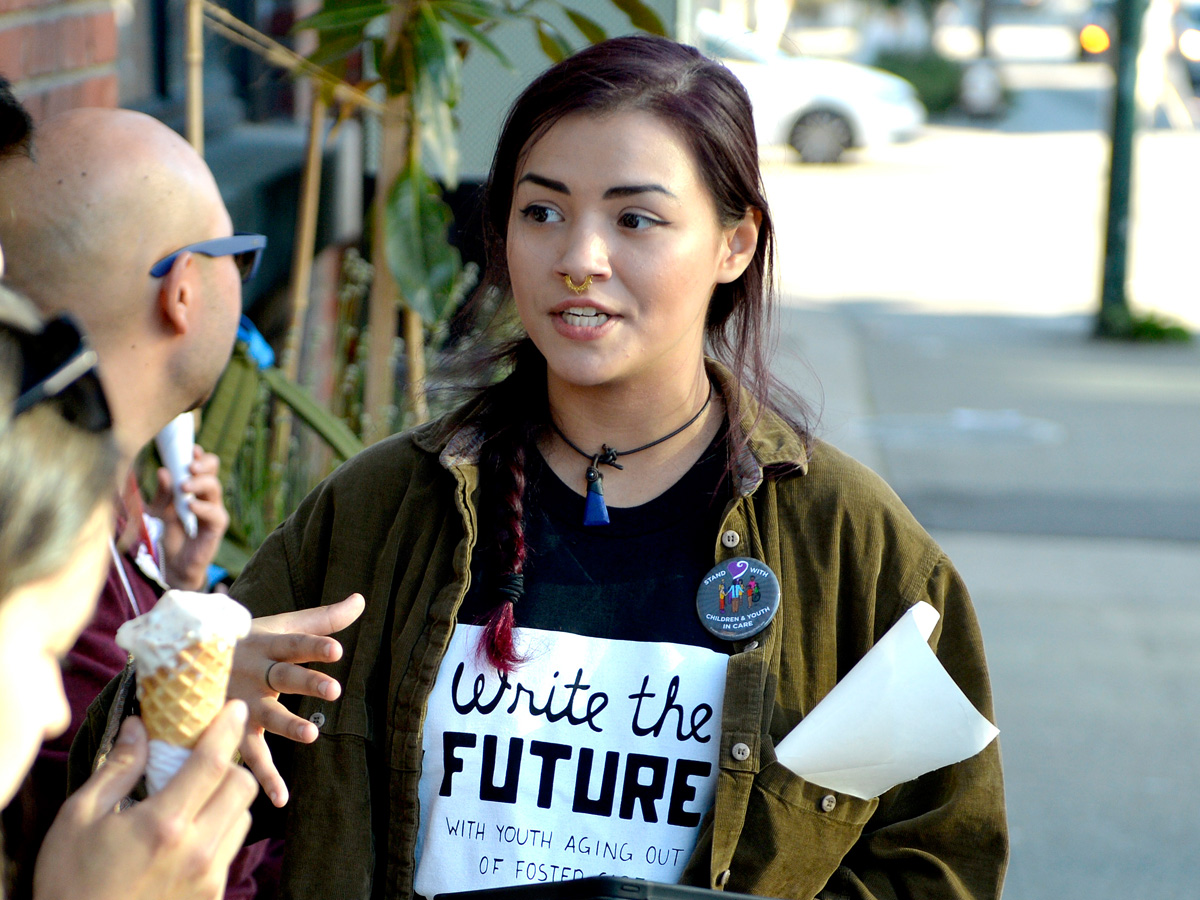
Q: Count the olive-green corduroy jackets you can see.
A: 1